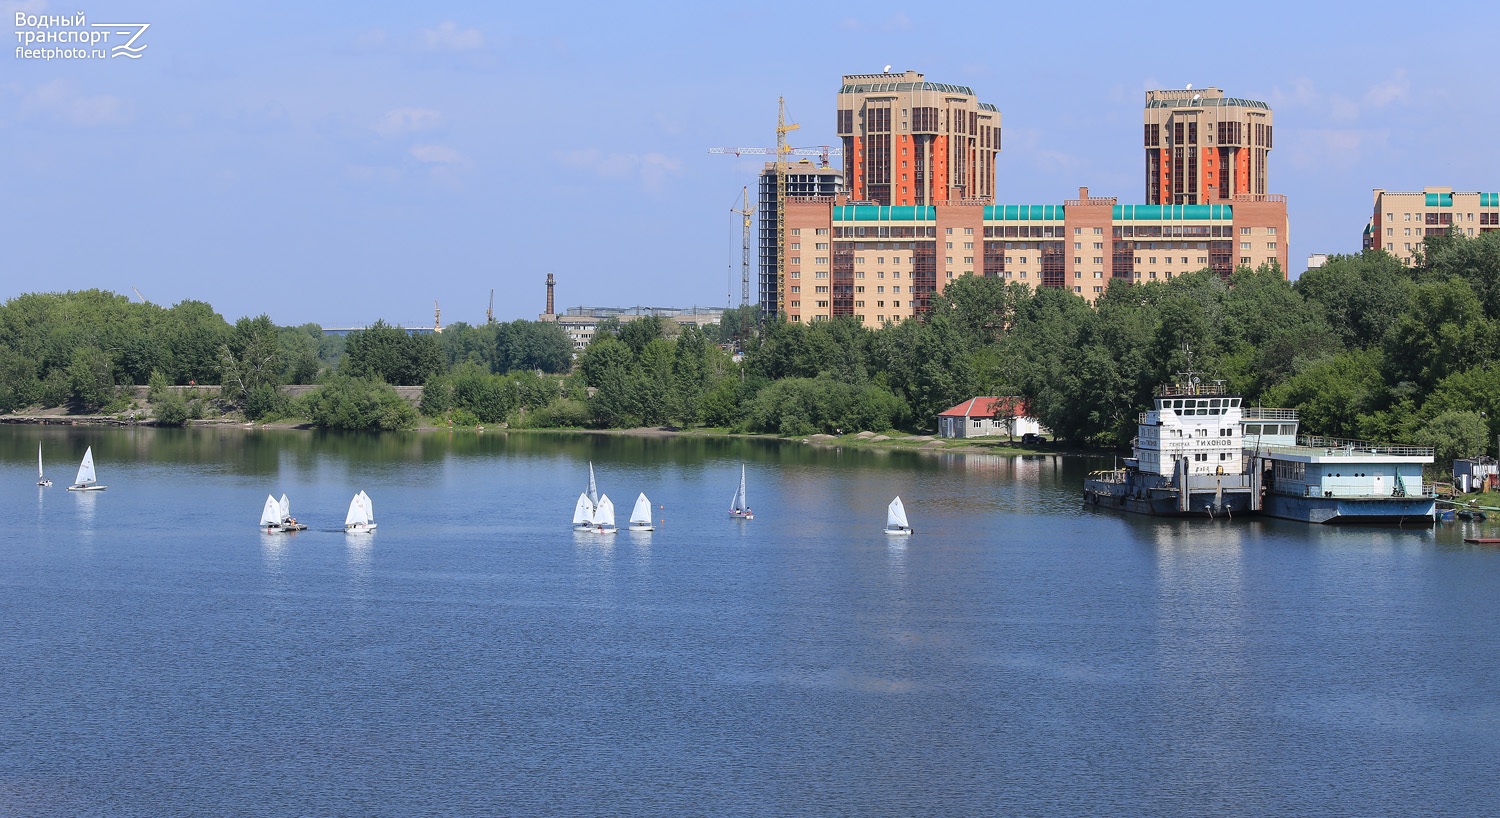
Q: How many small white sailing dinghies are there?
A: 12